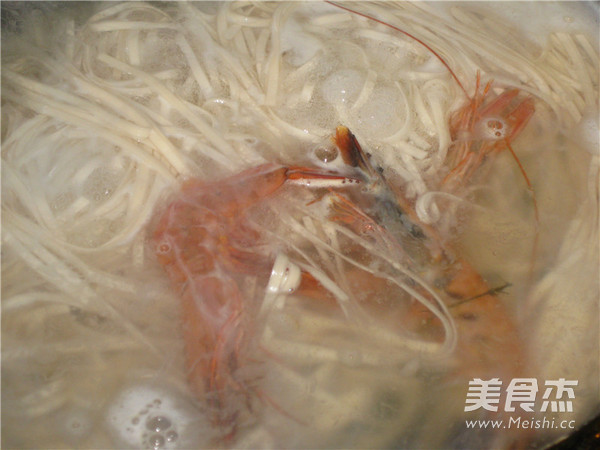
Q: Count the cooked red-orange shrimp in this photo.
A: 3